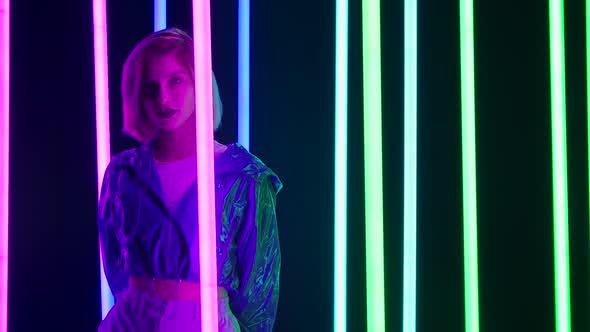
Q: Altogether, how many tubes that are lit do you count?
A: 11